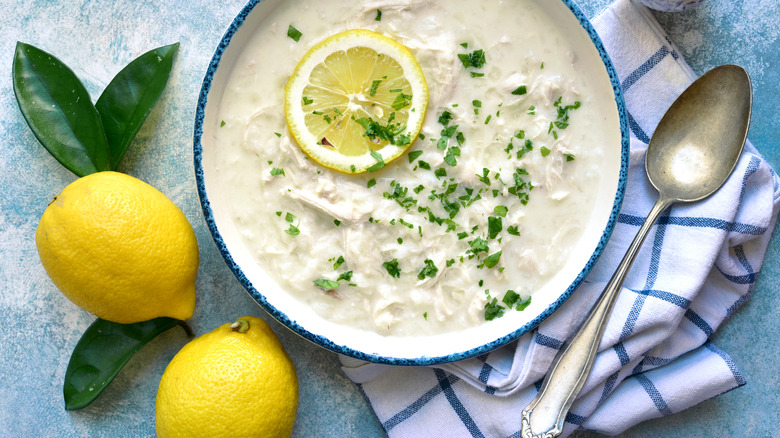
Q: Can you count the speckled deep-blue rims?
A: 1